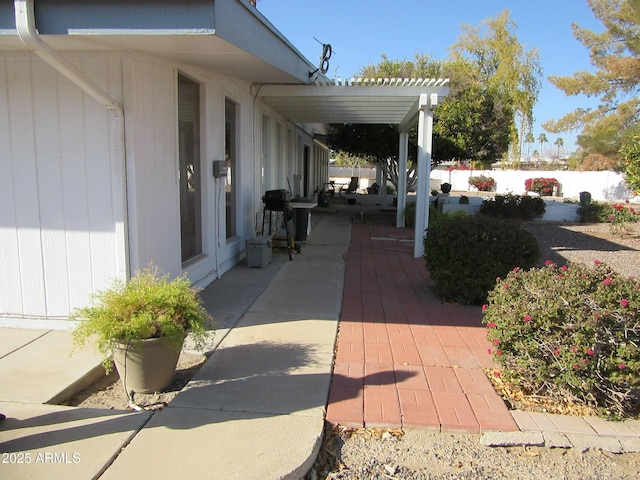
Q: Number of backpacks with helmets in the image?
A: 0